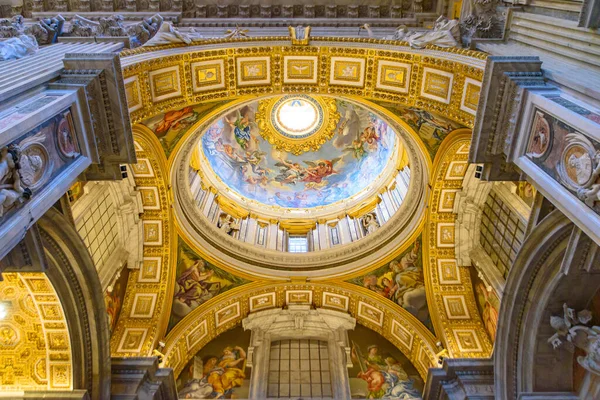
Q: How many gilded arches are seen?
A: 4